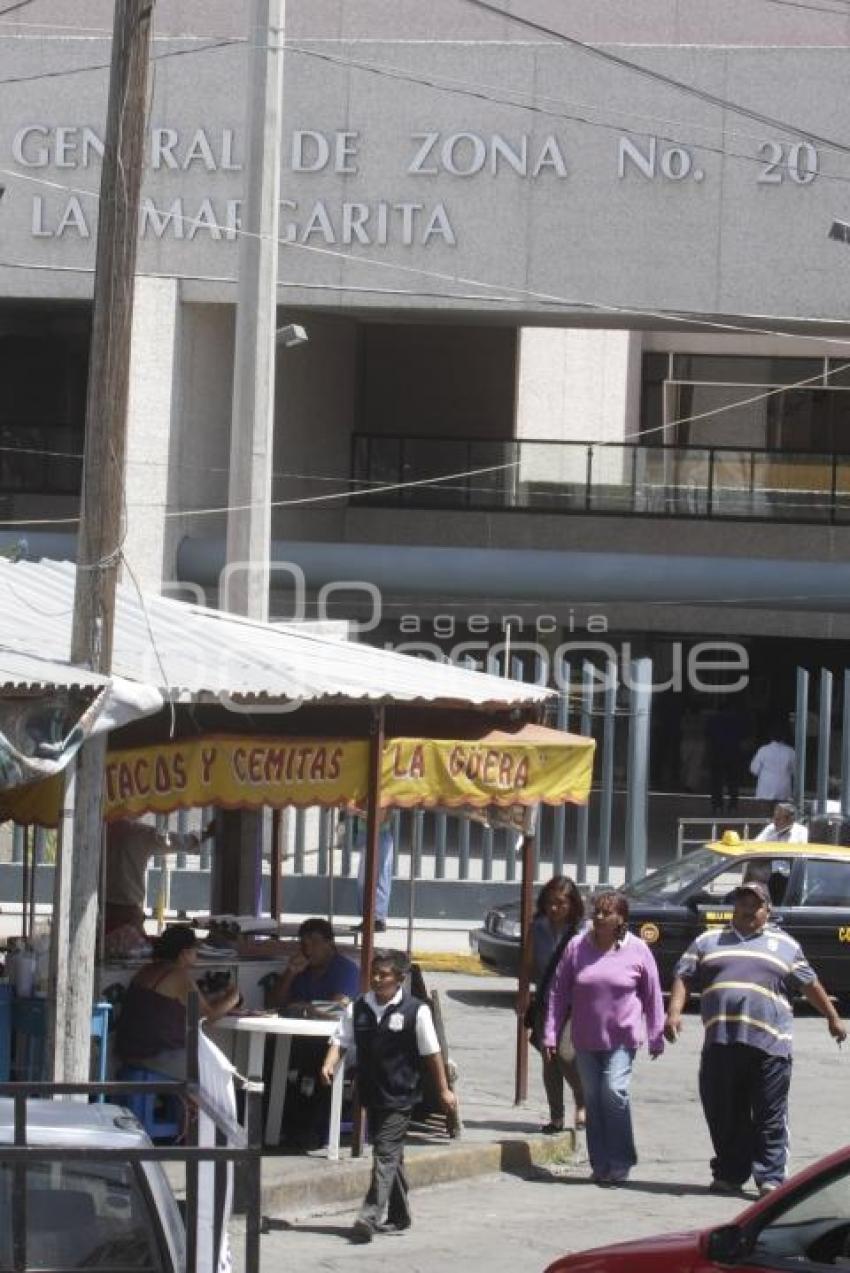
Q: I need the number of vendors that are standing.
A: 1